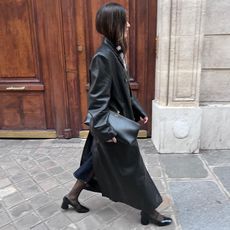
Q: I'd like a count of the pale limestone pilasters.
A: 1